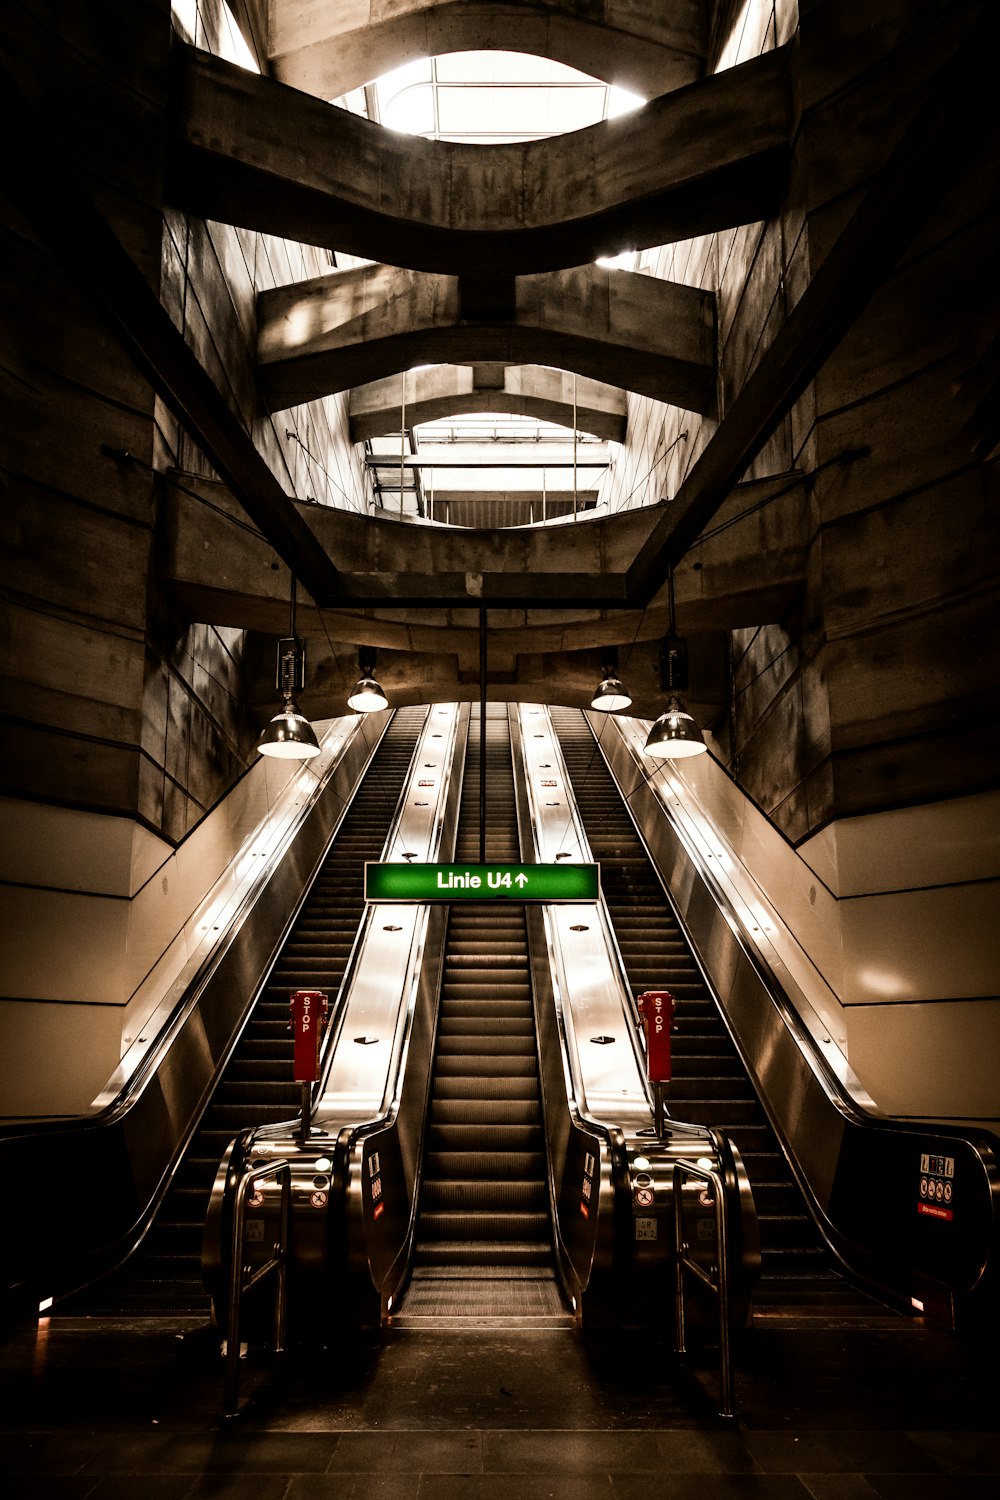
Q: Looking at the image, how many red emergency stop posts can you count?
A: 2